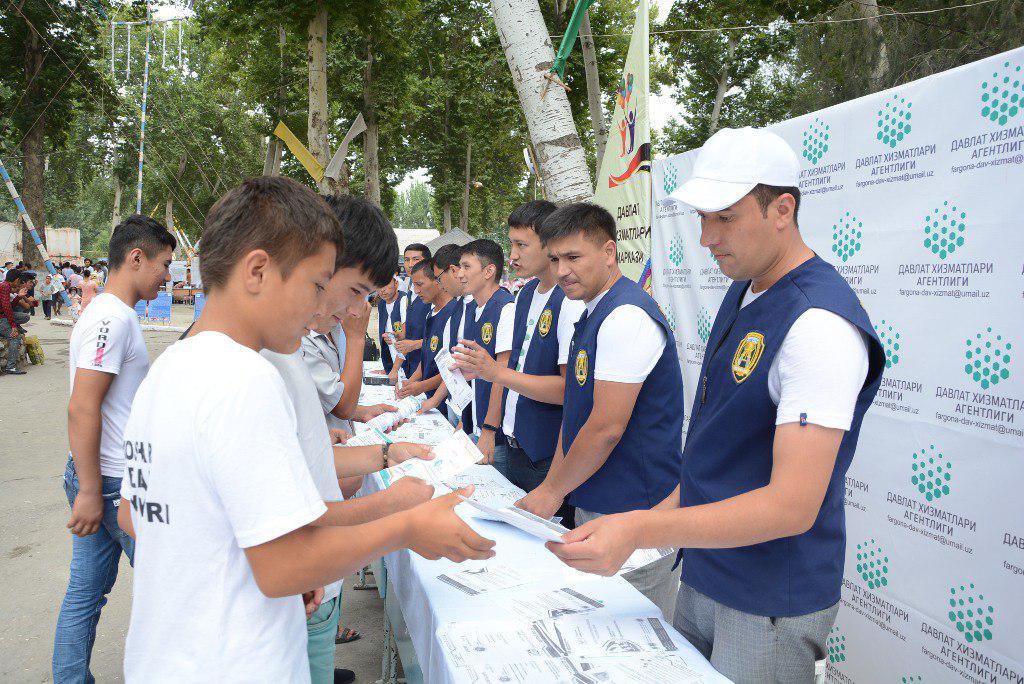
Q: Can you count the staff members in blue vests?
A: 8